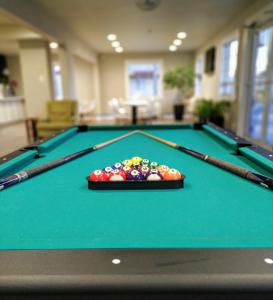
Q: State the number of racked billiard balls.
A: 15